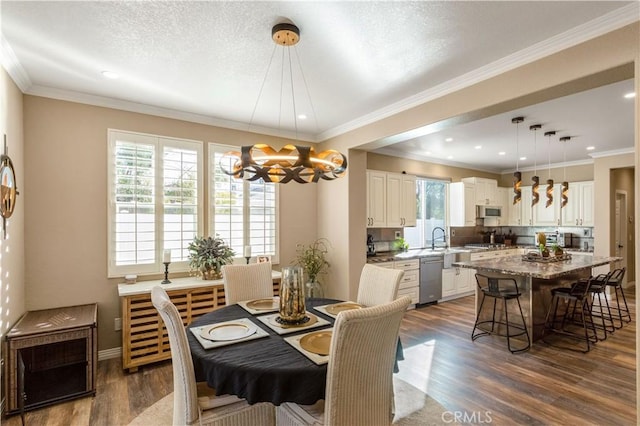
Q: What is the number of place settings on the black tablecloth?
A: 4